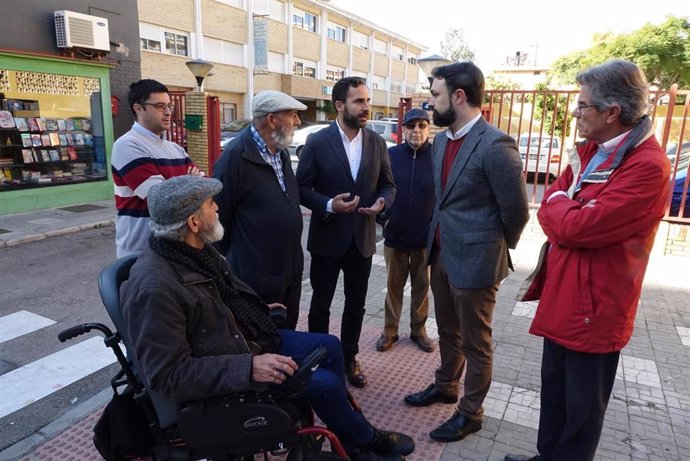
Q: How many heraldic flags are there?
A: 0